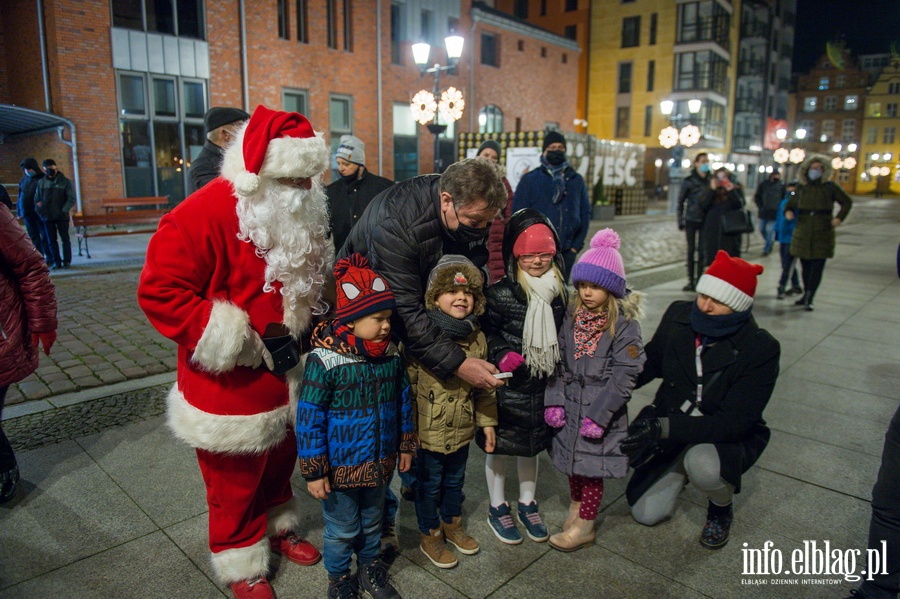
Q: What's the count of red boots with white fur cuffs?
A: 2